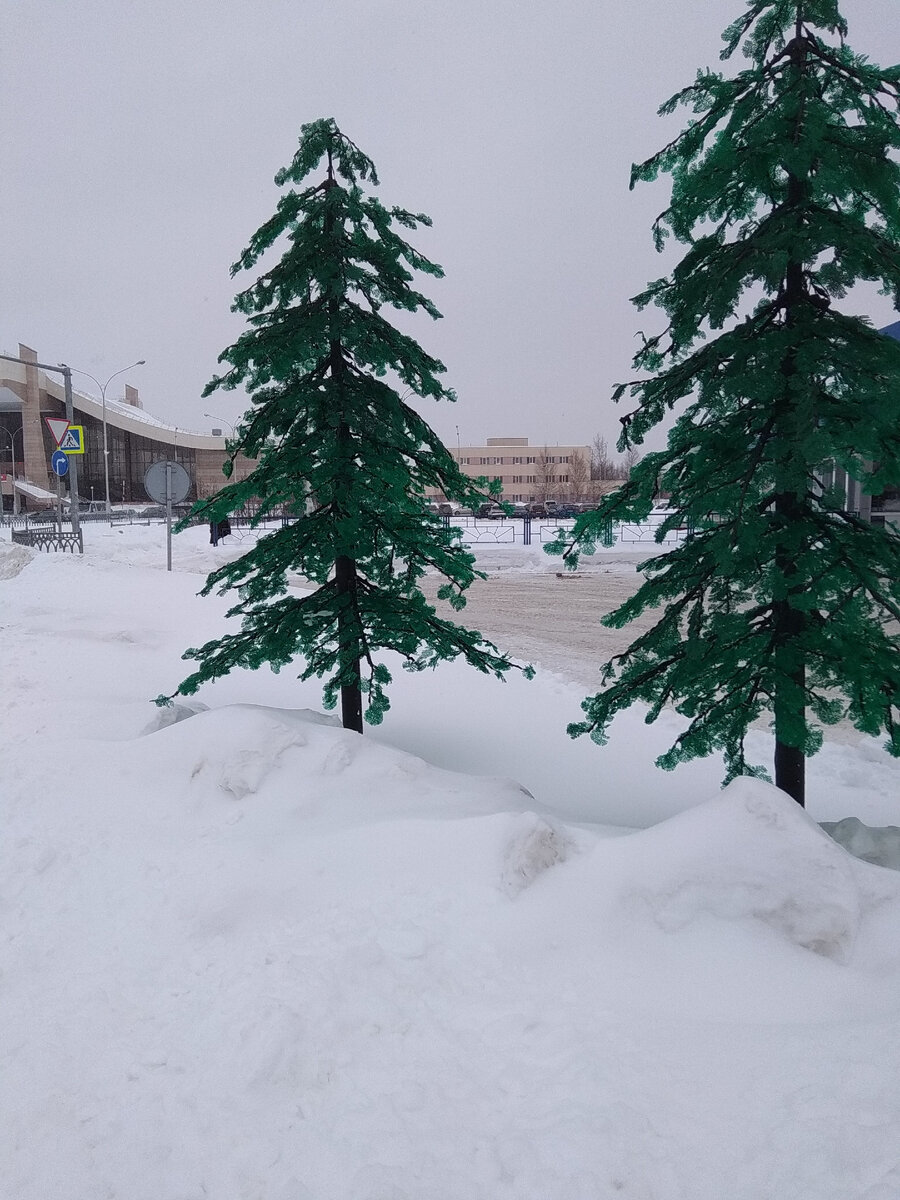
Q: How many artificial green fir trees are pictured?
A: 2